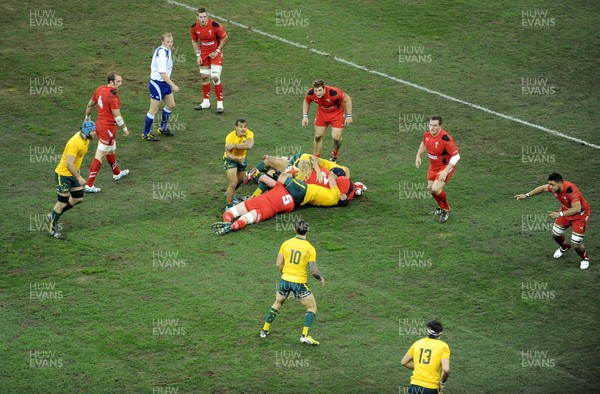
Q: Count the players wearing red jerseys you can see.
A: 7